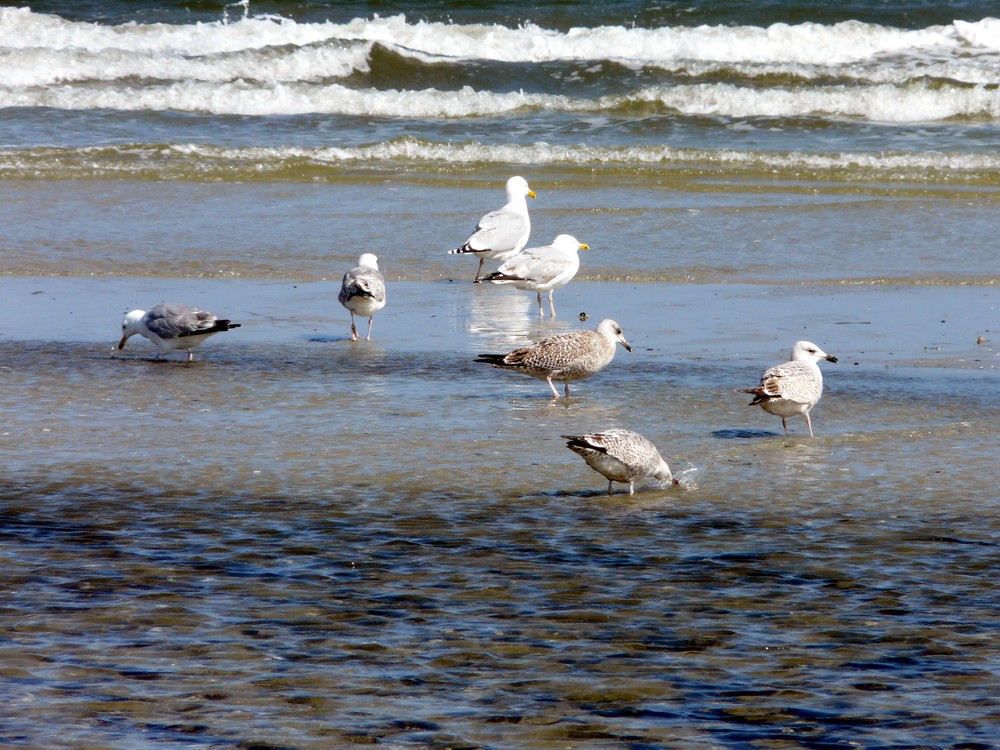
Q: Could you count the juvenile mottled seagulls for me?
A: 3